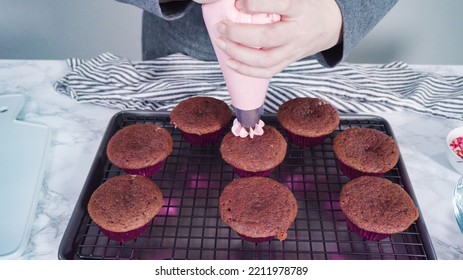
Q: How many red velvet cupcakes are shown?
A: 8